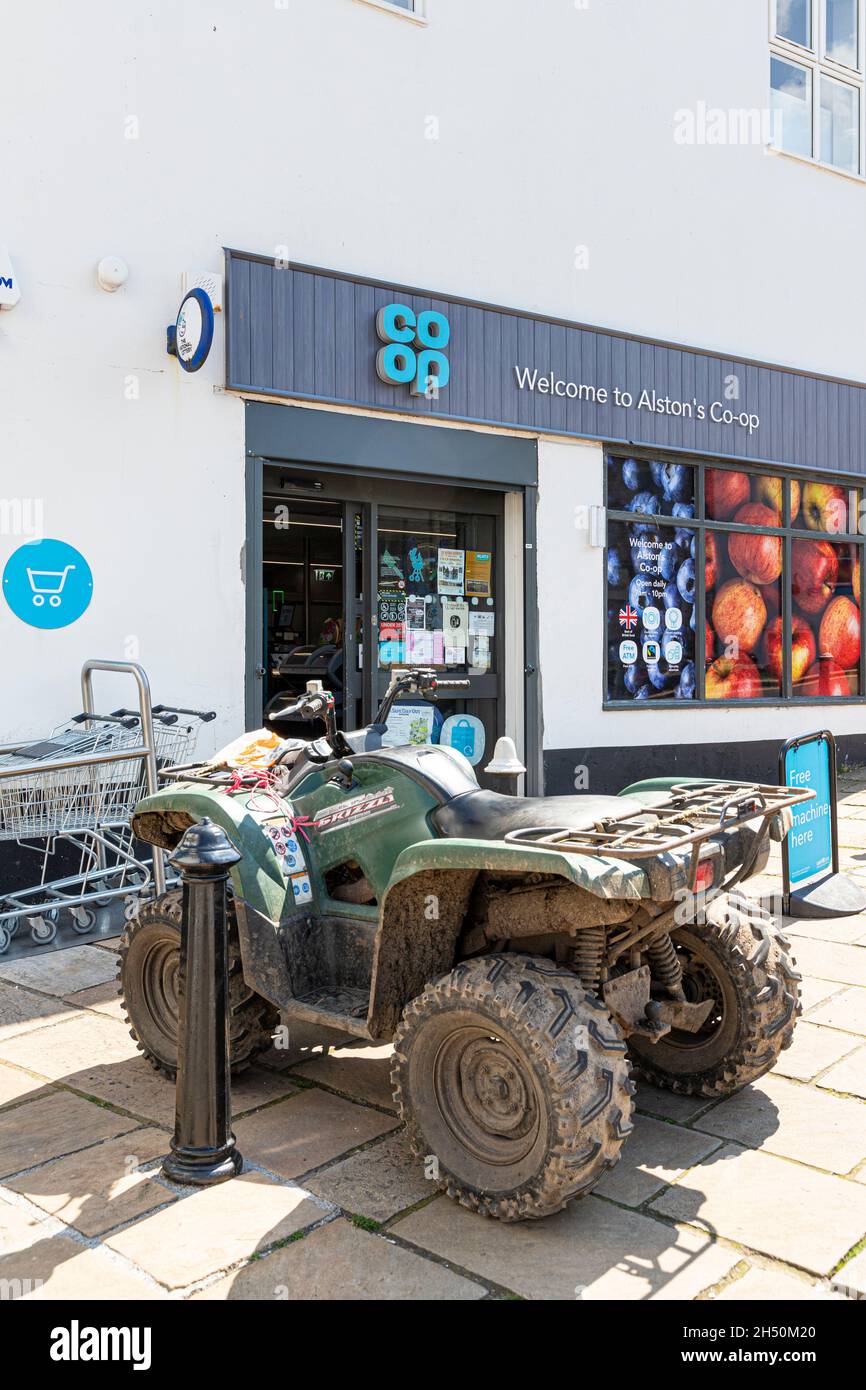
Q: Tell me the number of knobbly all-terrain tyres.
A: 3